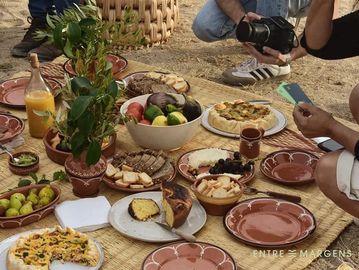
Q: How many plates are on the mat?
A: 12